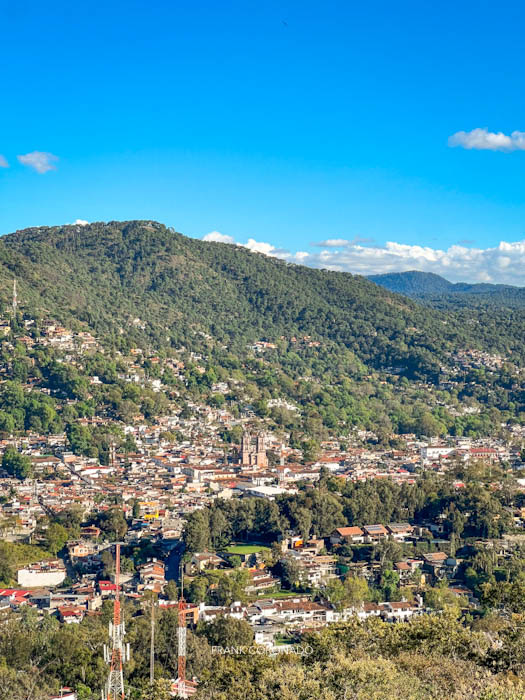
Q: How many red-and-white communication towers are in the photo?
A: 2